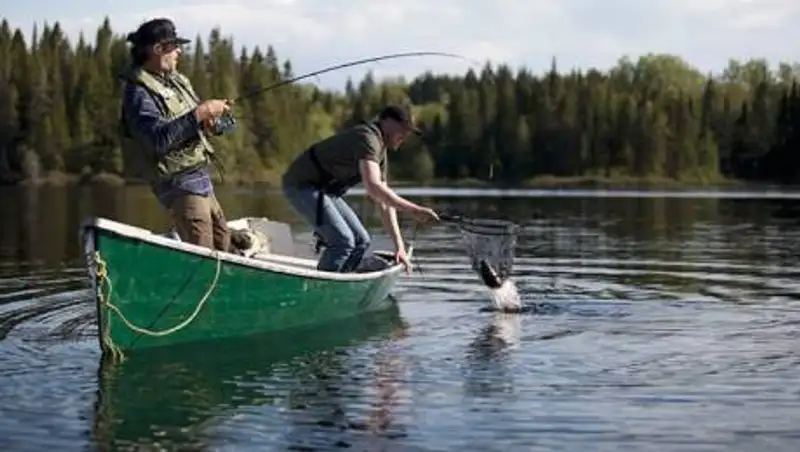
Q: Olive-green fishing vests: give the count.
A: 1